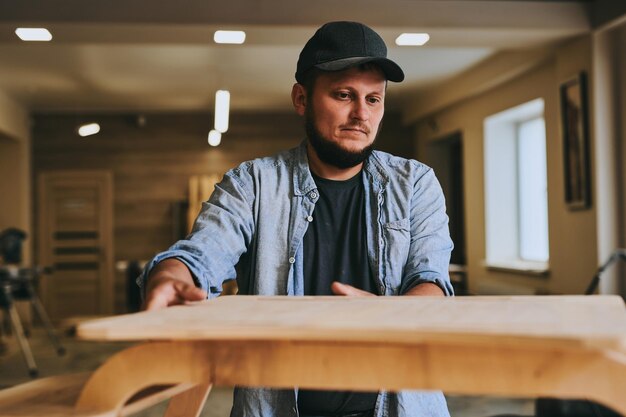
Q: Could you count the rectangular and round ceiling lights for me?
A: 6